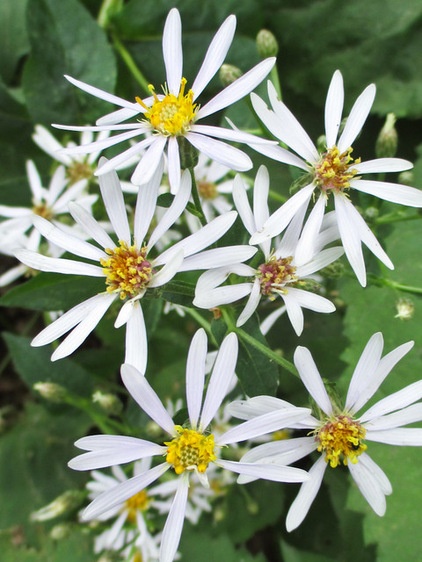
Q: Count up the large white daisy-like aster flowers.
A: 6